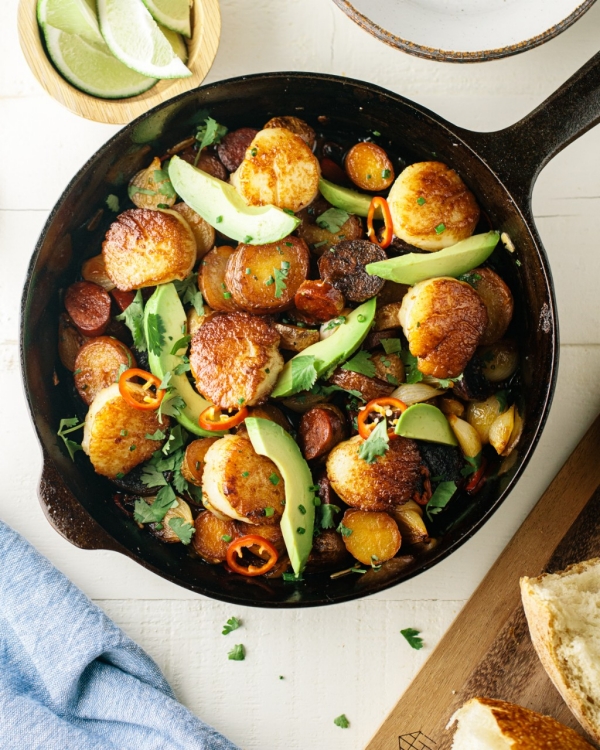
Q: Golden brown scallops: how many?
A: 8